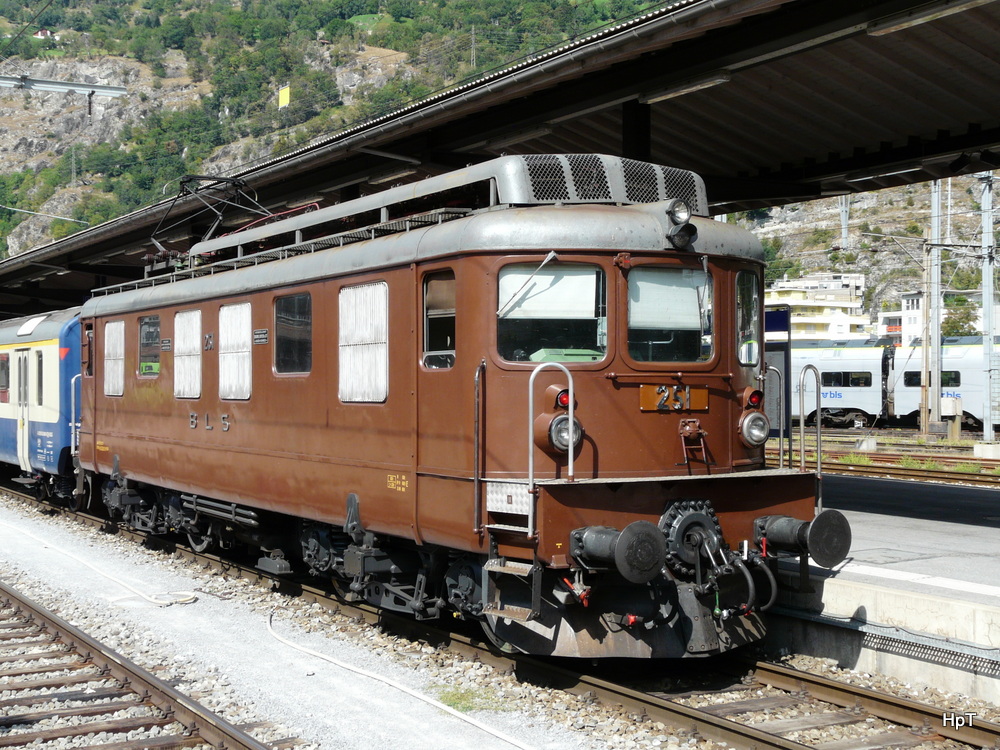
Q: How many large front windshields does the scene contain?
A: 2